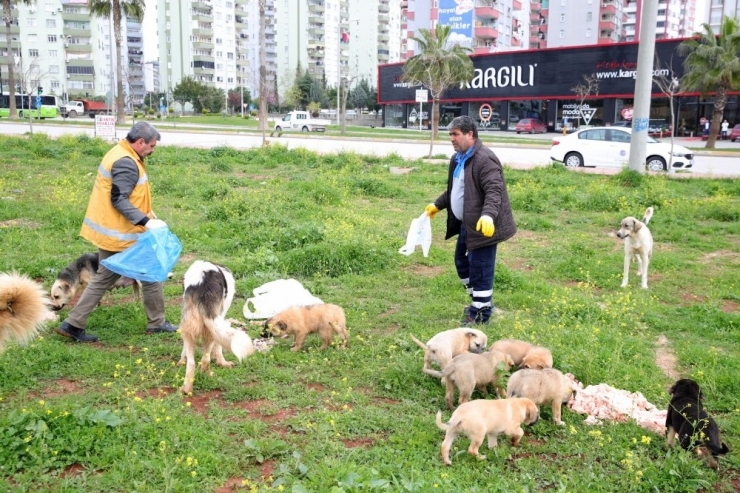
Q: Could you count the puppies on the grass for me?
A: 7